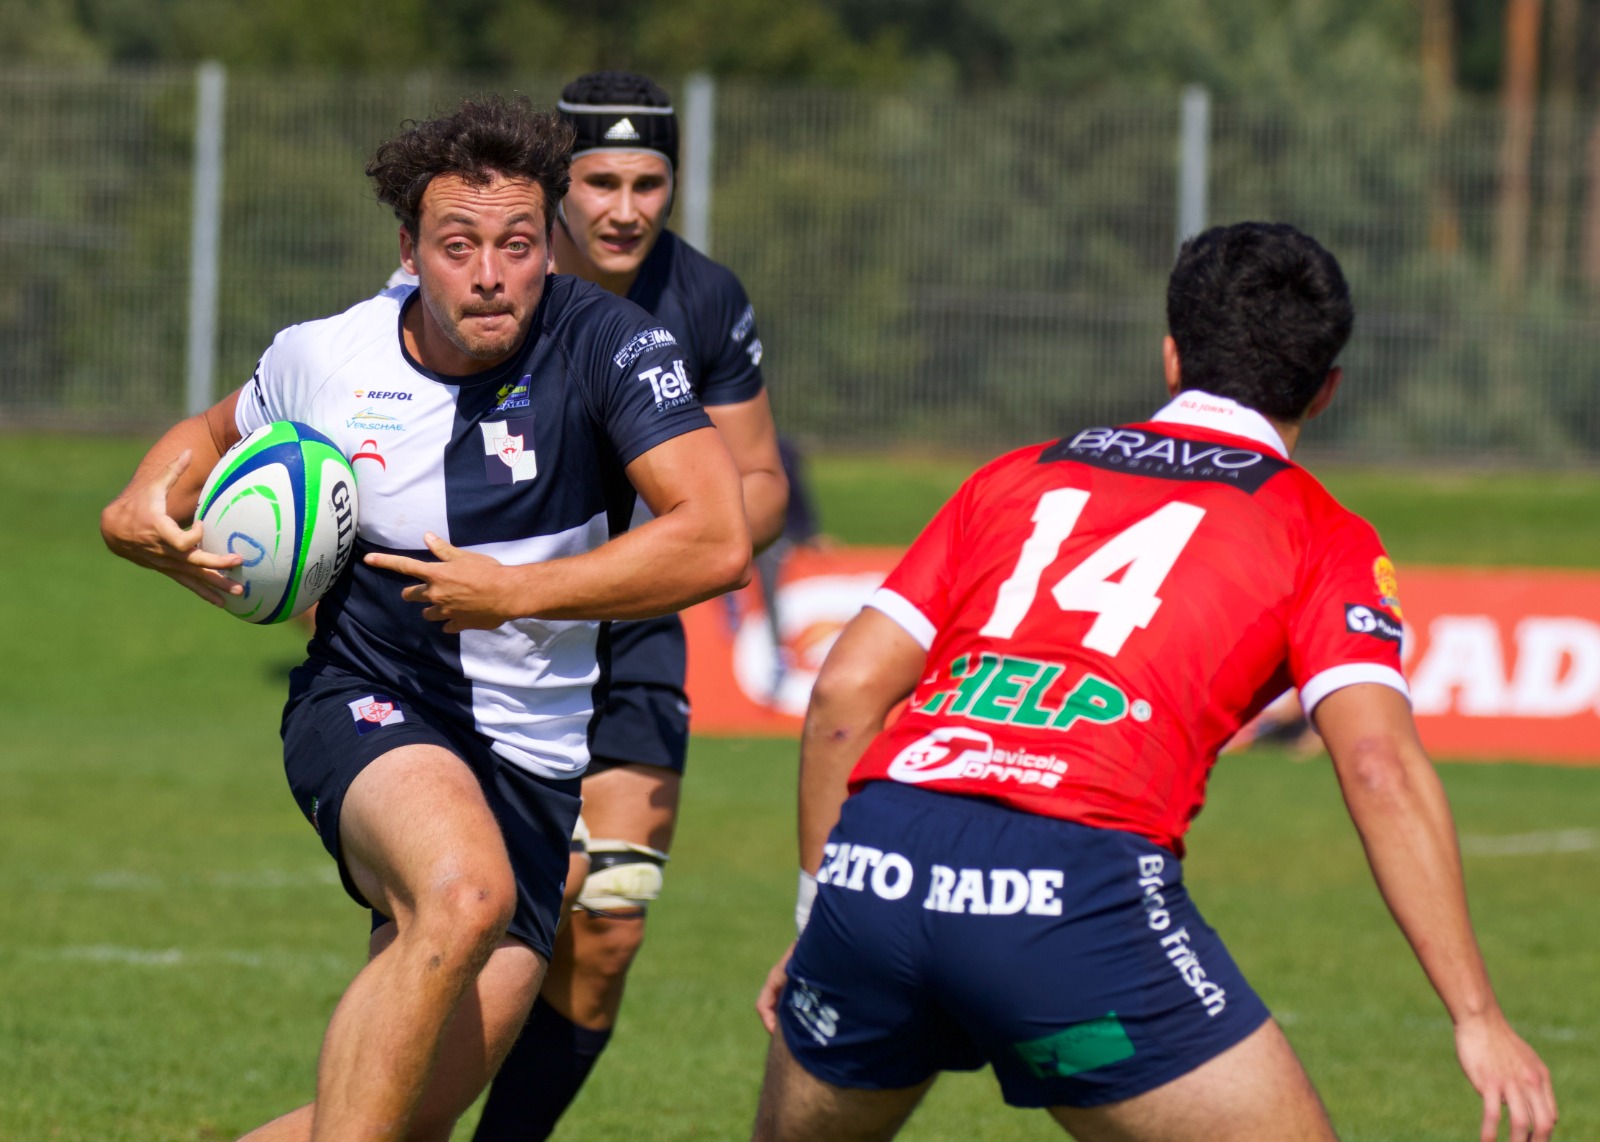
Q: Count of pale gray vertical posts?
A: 3